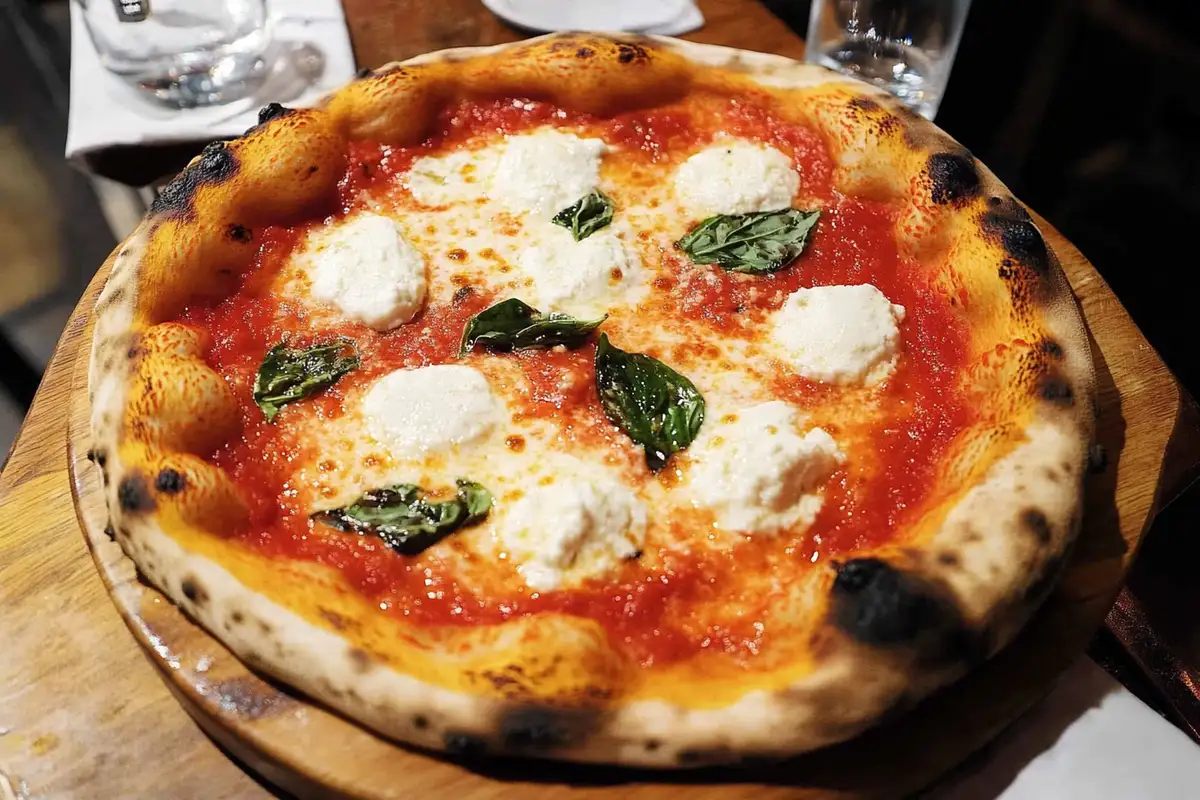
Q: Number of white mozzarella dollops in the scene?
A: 8